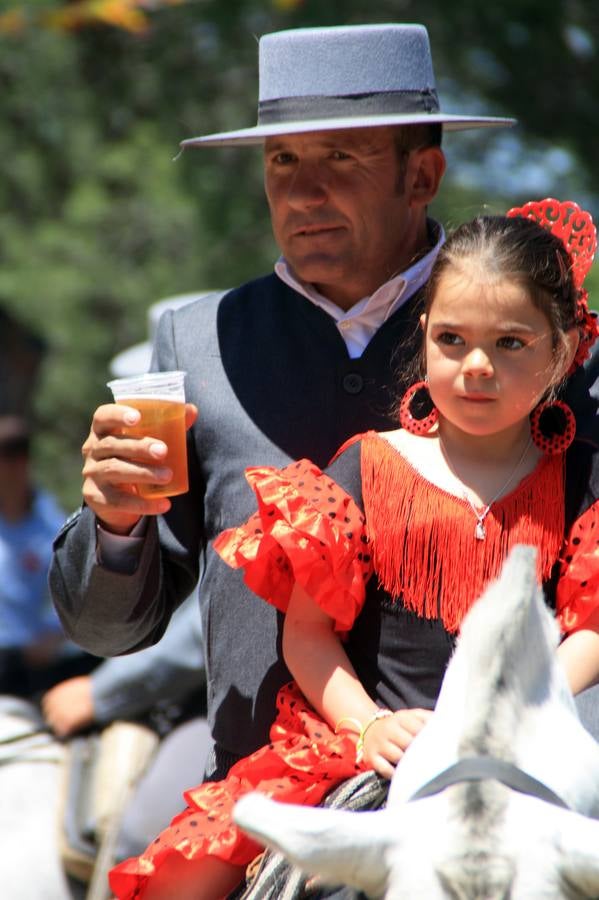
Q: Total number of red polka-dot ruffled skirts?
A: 1